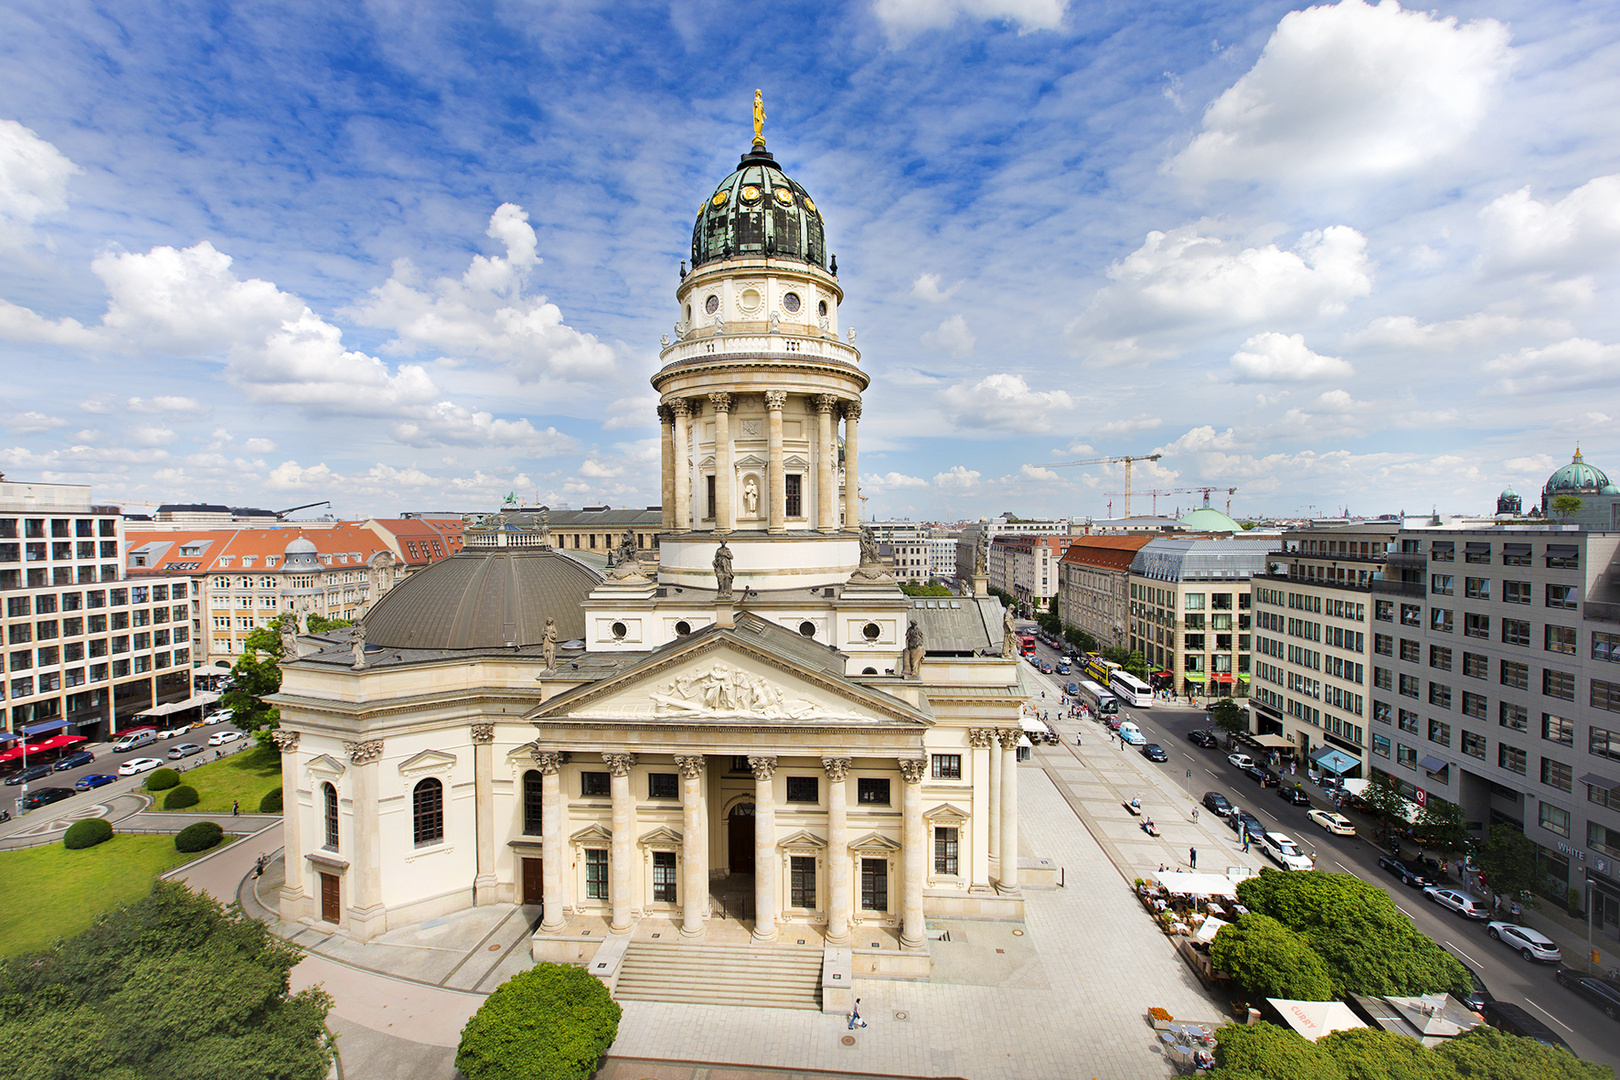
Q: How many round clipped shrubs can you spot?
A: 5